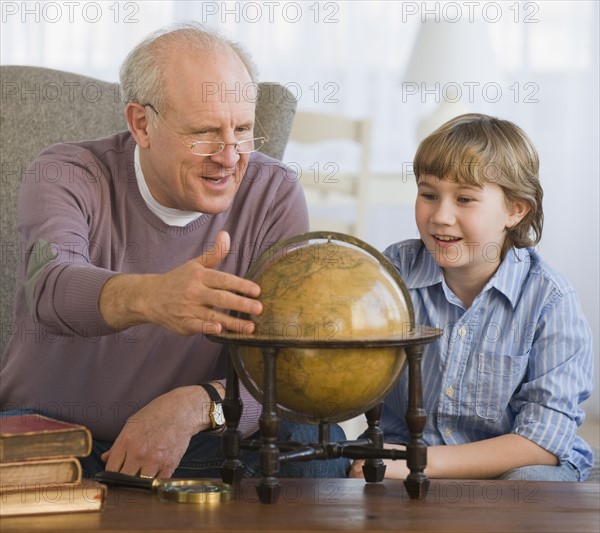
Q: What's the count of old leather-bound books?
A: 3